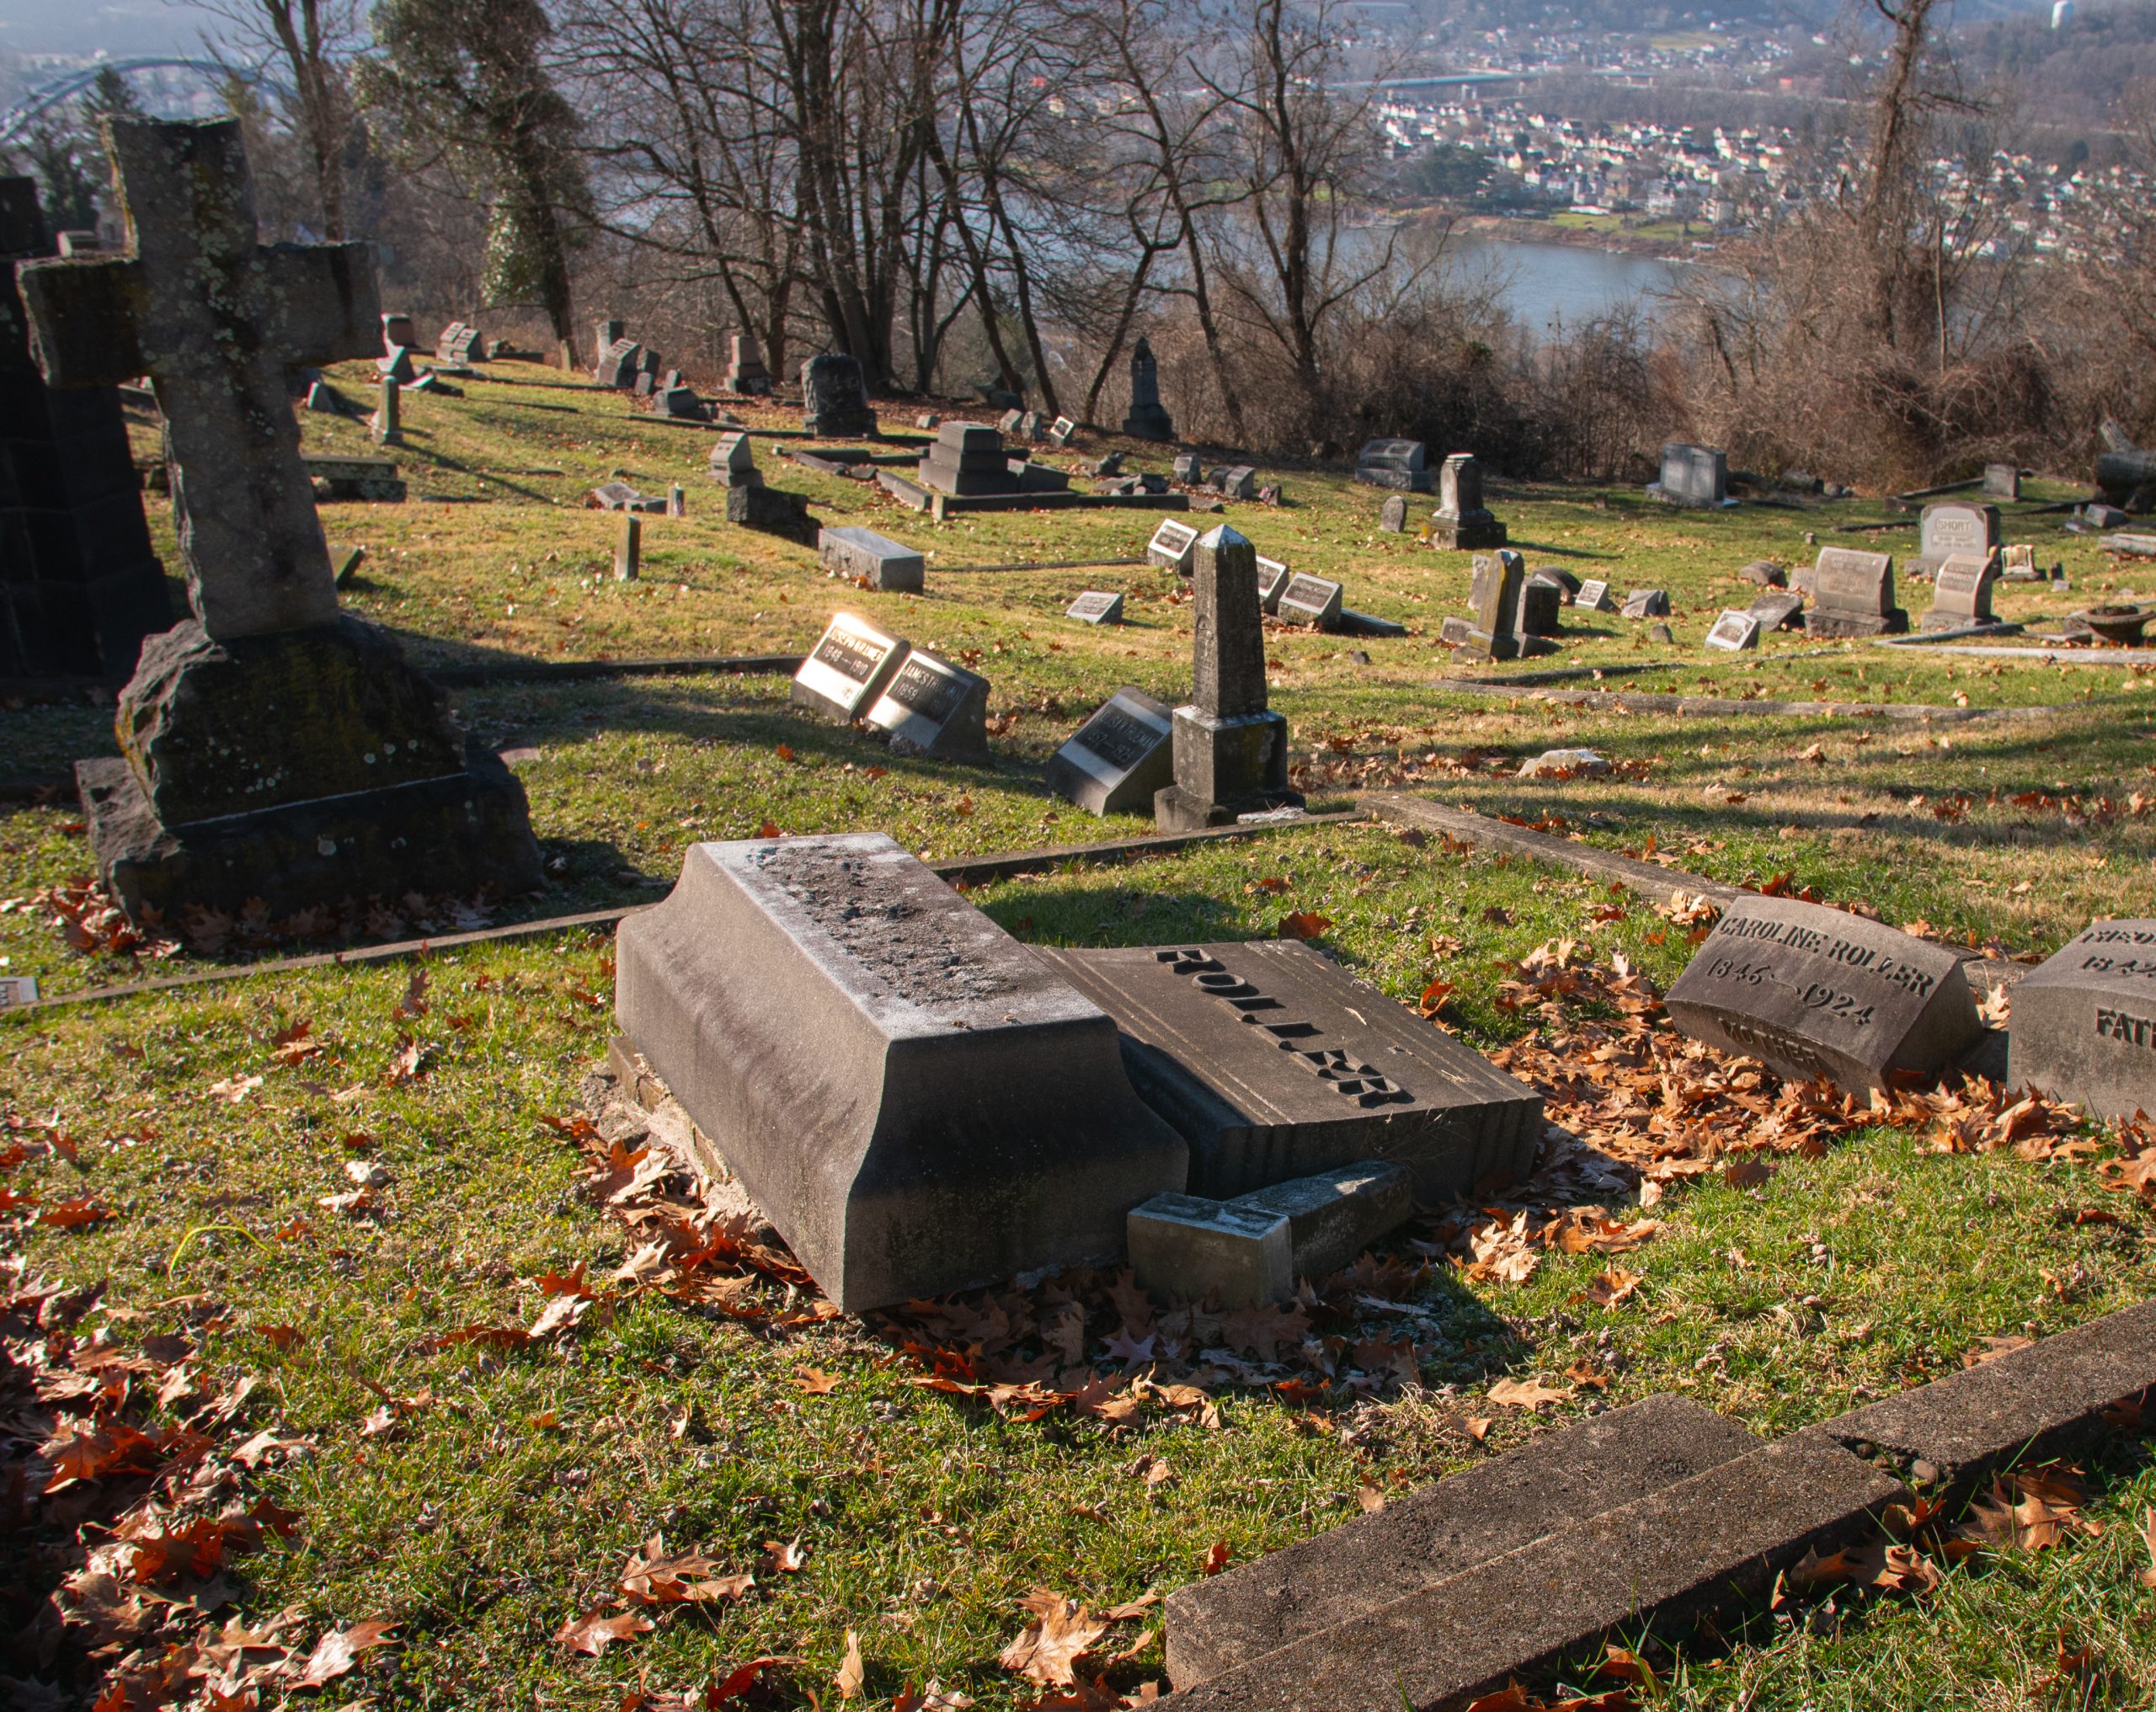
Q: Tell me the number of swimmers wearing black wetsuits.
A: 0